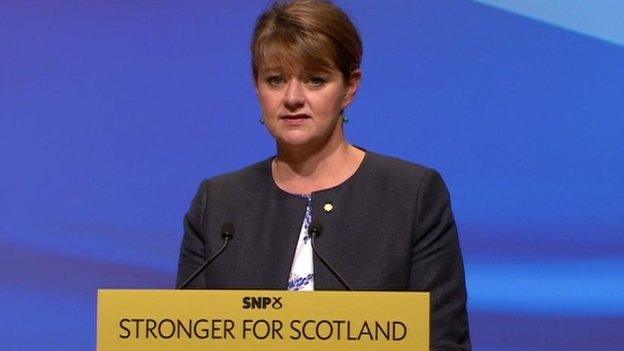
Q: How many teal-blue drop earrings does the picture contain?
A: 2